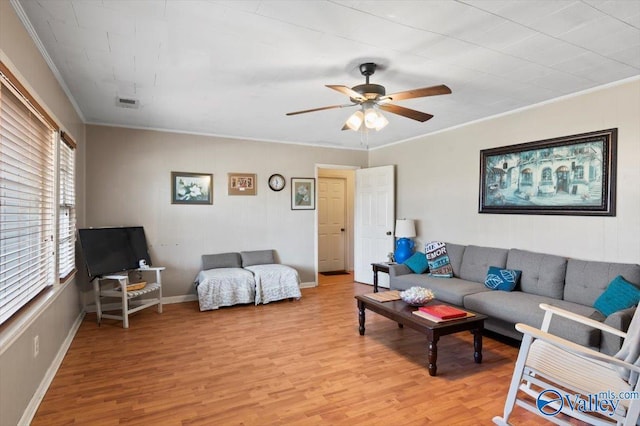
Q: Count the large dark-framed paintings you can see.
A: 1